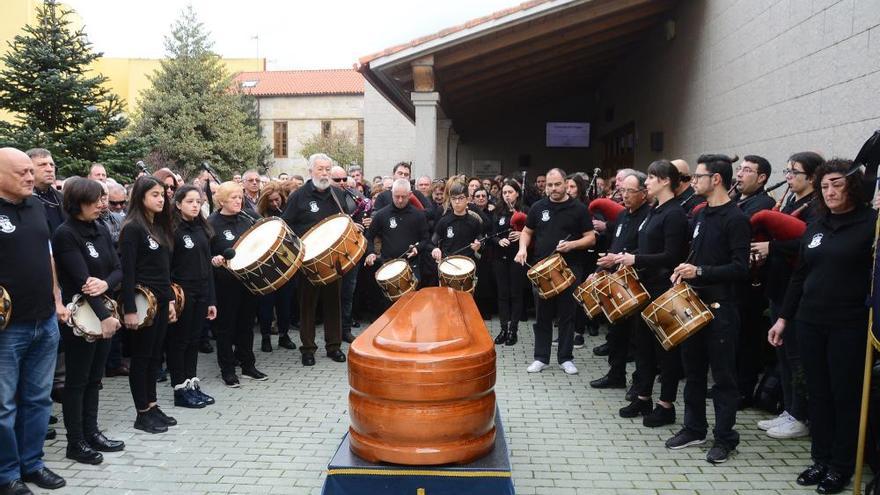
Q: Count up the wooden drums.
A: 8